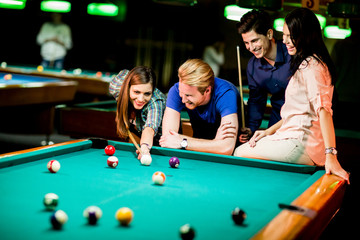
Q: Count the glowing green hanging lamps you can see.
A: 7